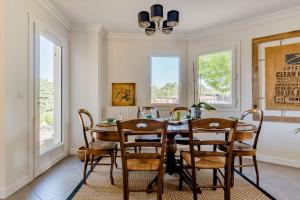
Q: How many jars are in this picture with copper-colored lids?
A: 0